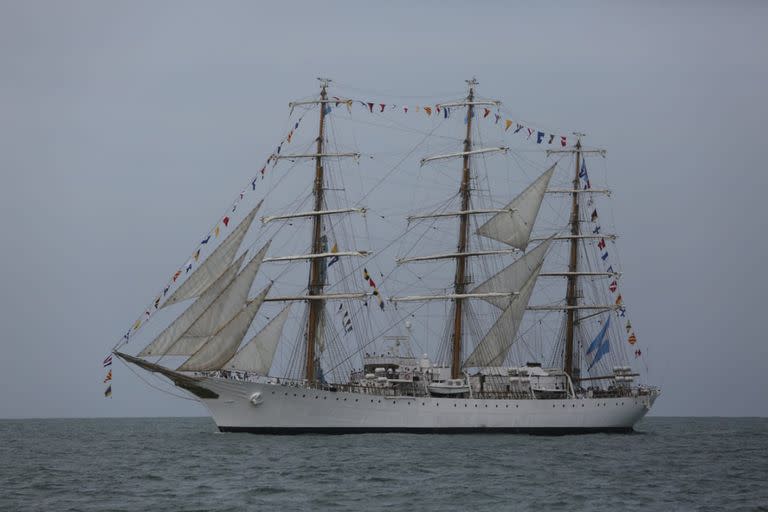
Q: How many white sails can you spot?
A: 8